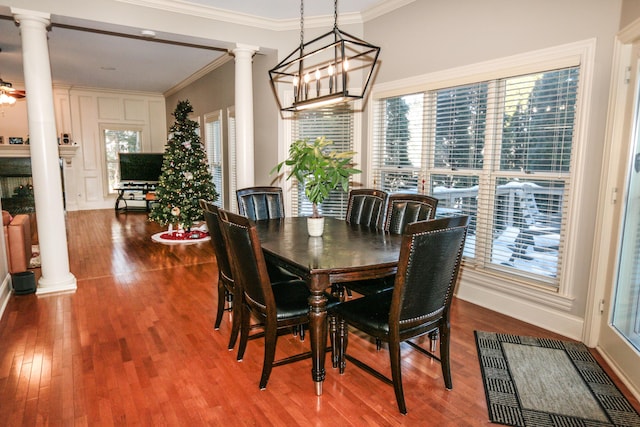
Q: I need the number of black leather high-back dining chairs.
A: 6